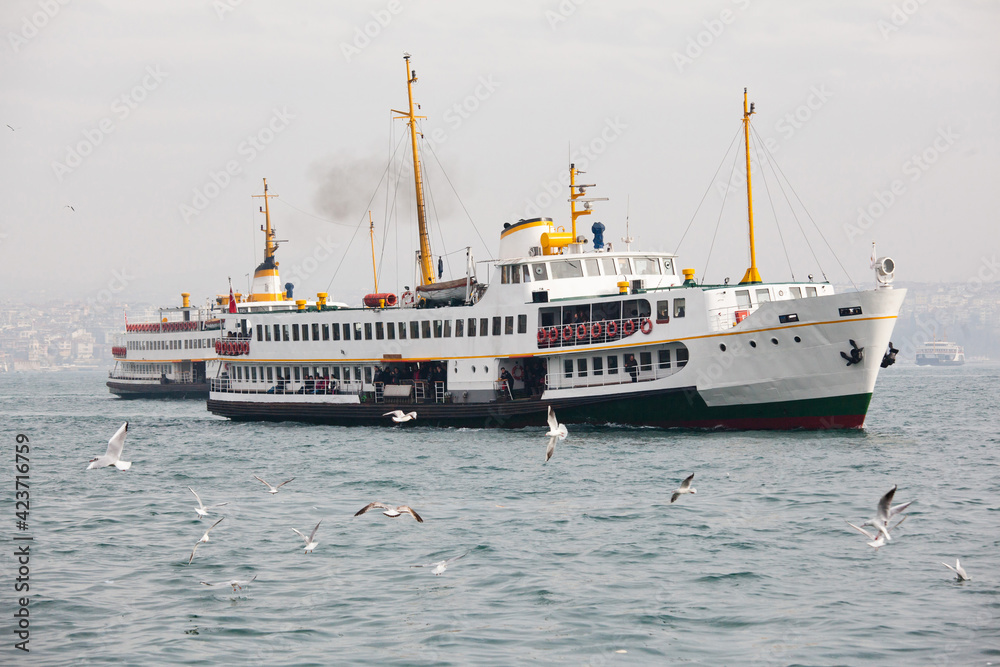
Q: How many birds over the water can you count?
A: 14